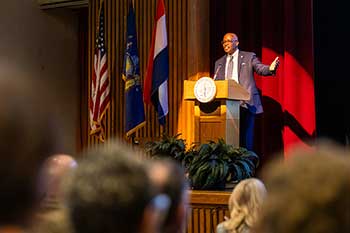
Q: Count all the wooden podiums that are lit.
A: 1